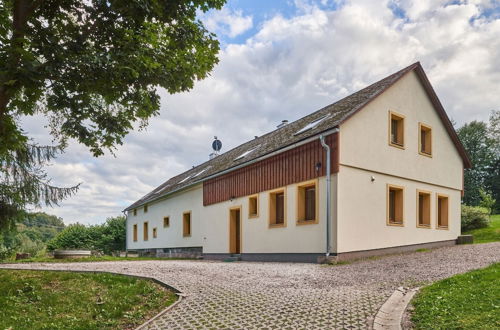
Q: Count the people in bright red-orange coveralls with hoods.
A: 0